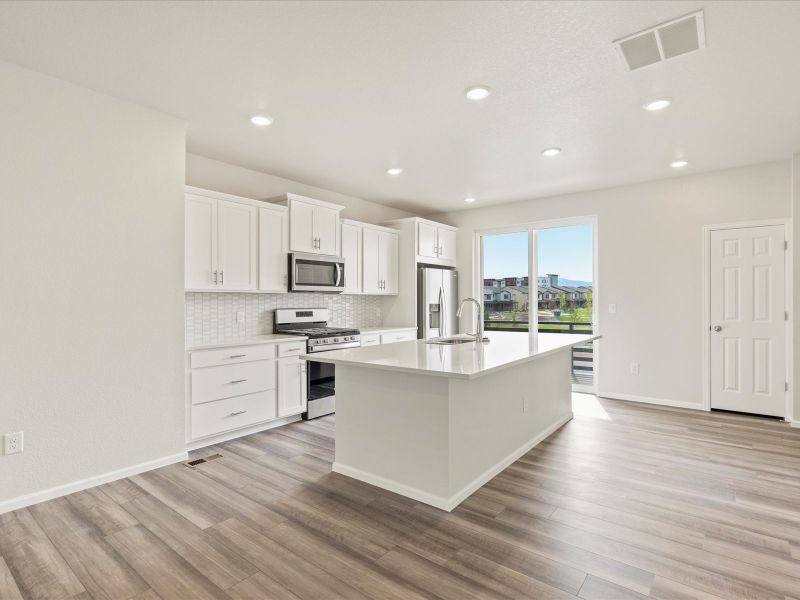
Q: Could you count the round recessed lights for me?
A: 7